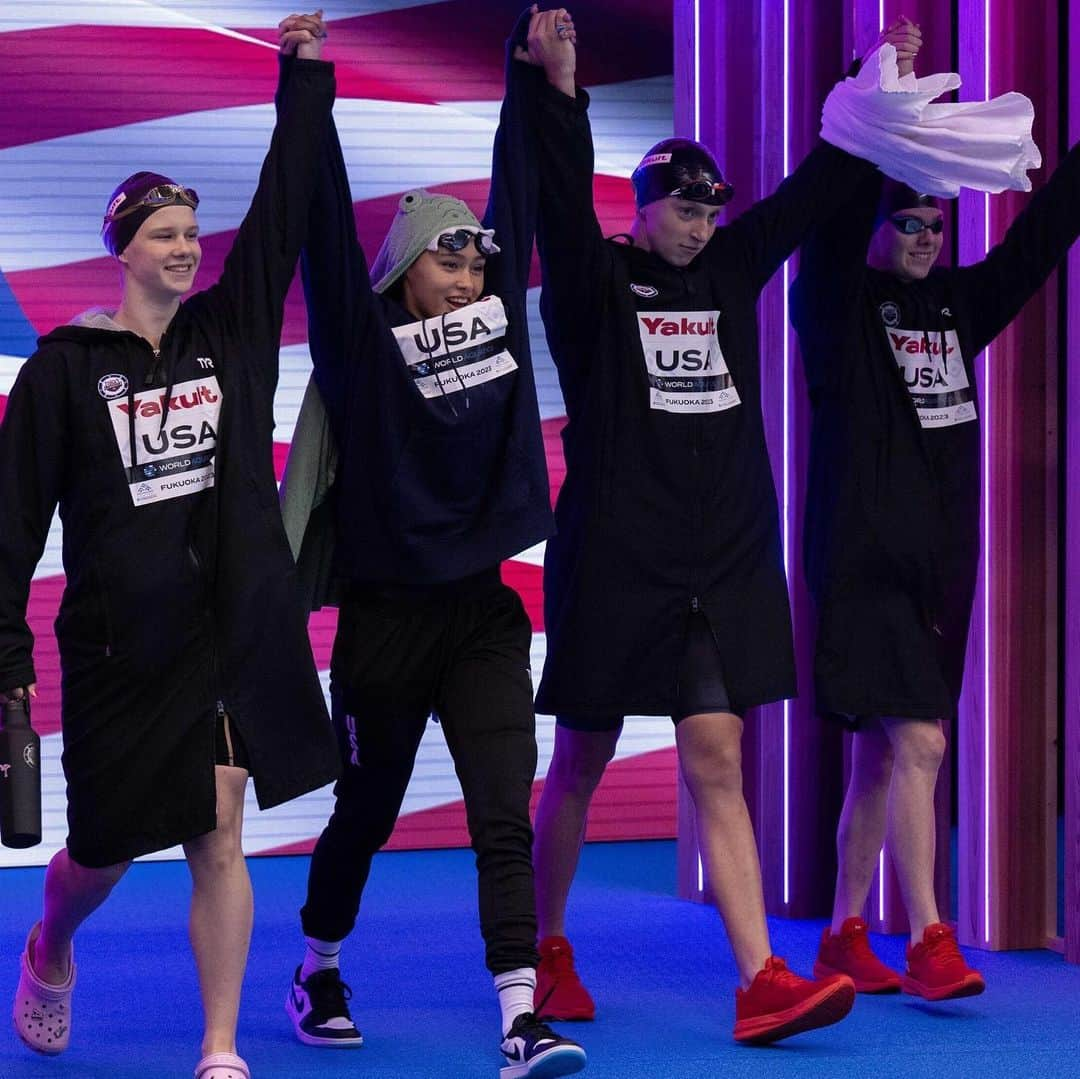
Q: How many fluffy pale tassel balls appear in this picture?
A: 0